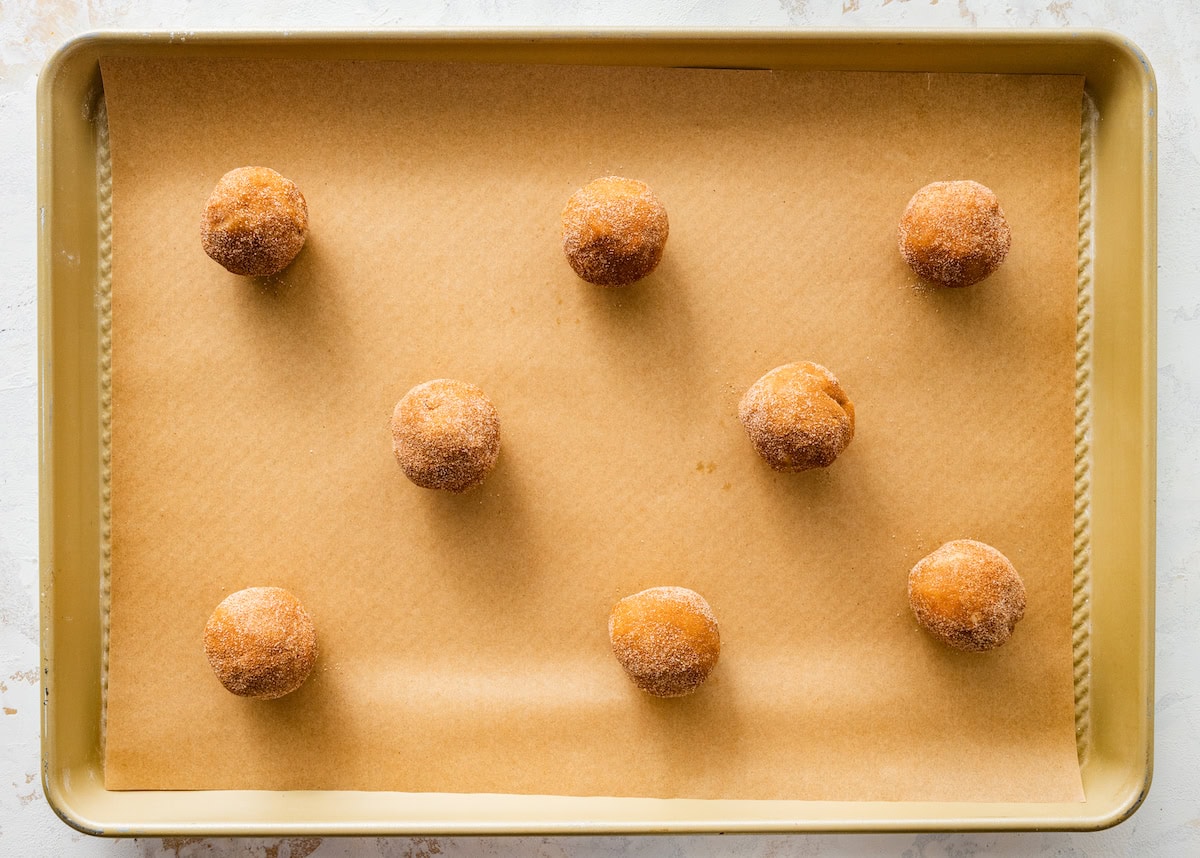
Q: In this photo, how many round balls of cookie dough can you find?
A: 8